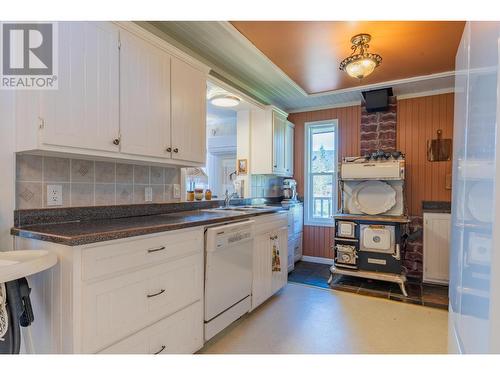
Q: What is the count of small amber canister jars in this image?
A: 3